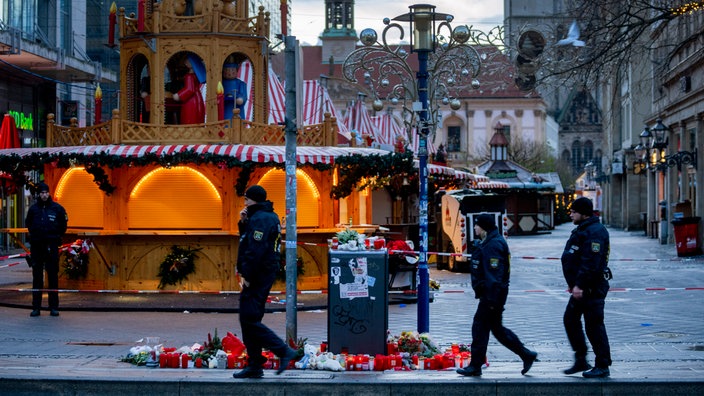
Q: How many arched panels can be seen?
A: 3